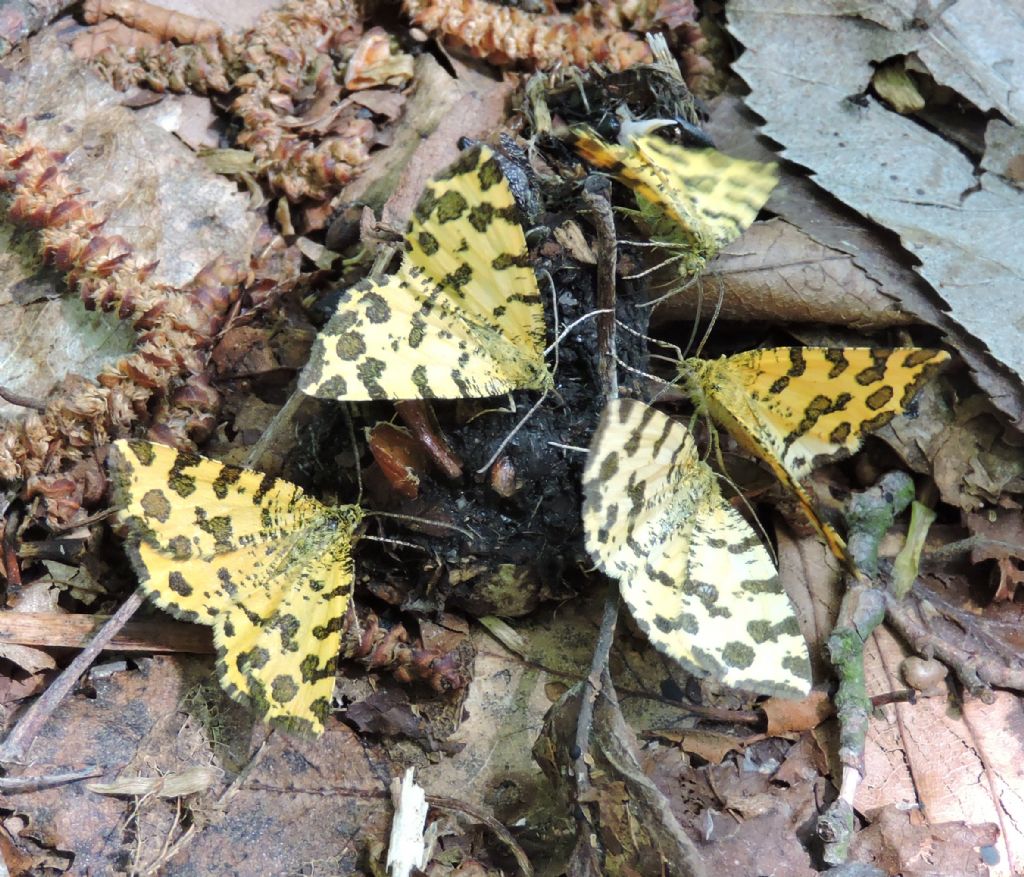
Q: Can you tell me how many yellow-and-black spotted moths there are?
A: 5